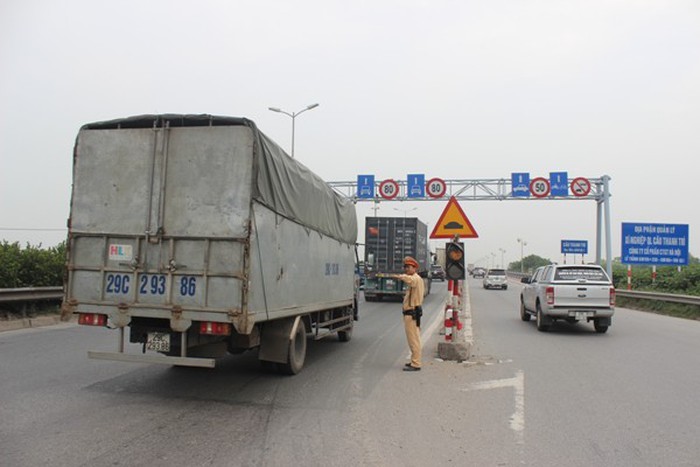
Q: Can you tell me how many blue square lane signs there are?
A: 4